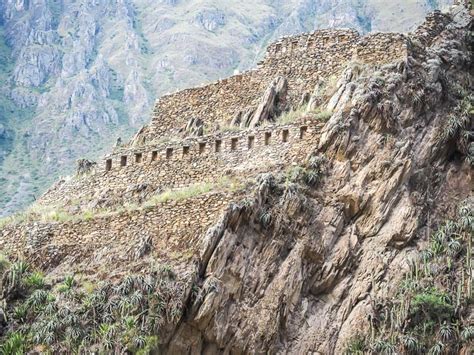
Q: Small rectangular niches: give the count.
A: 13